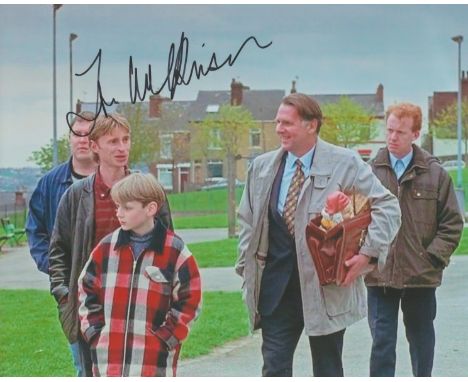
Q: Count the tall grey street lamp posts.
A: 3